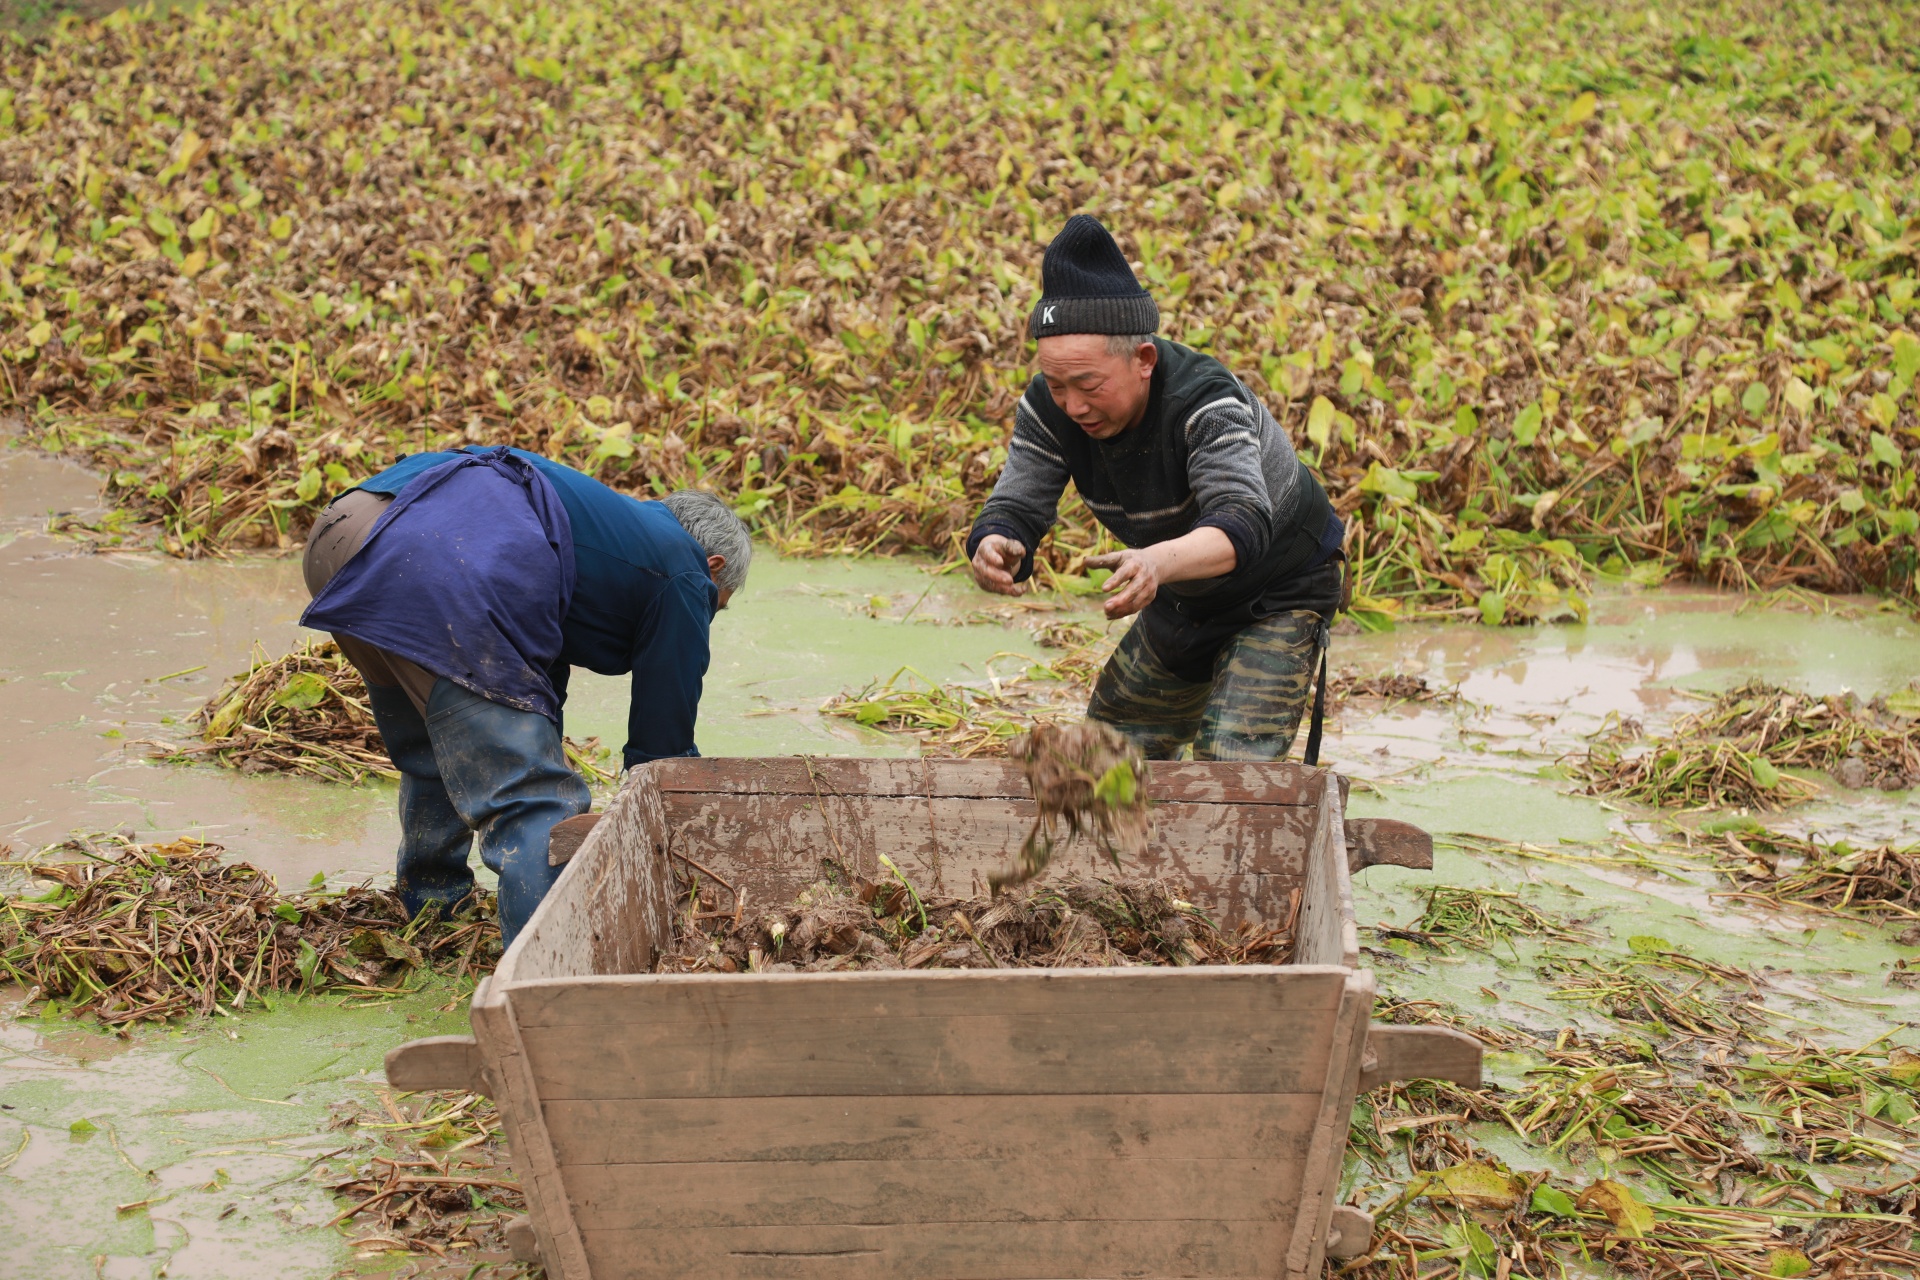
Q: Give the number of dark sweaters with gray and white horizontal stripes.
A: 1